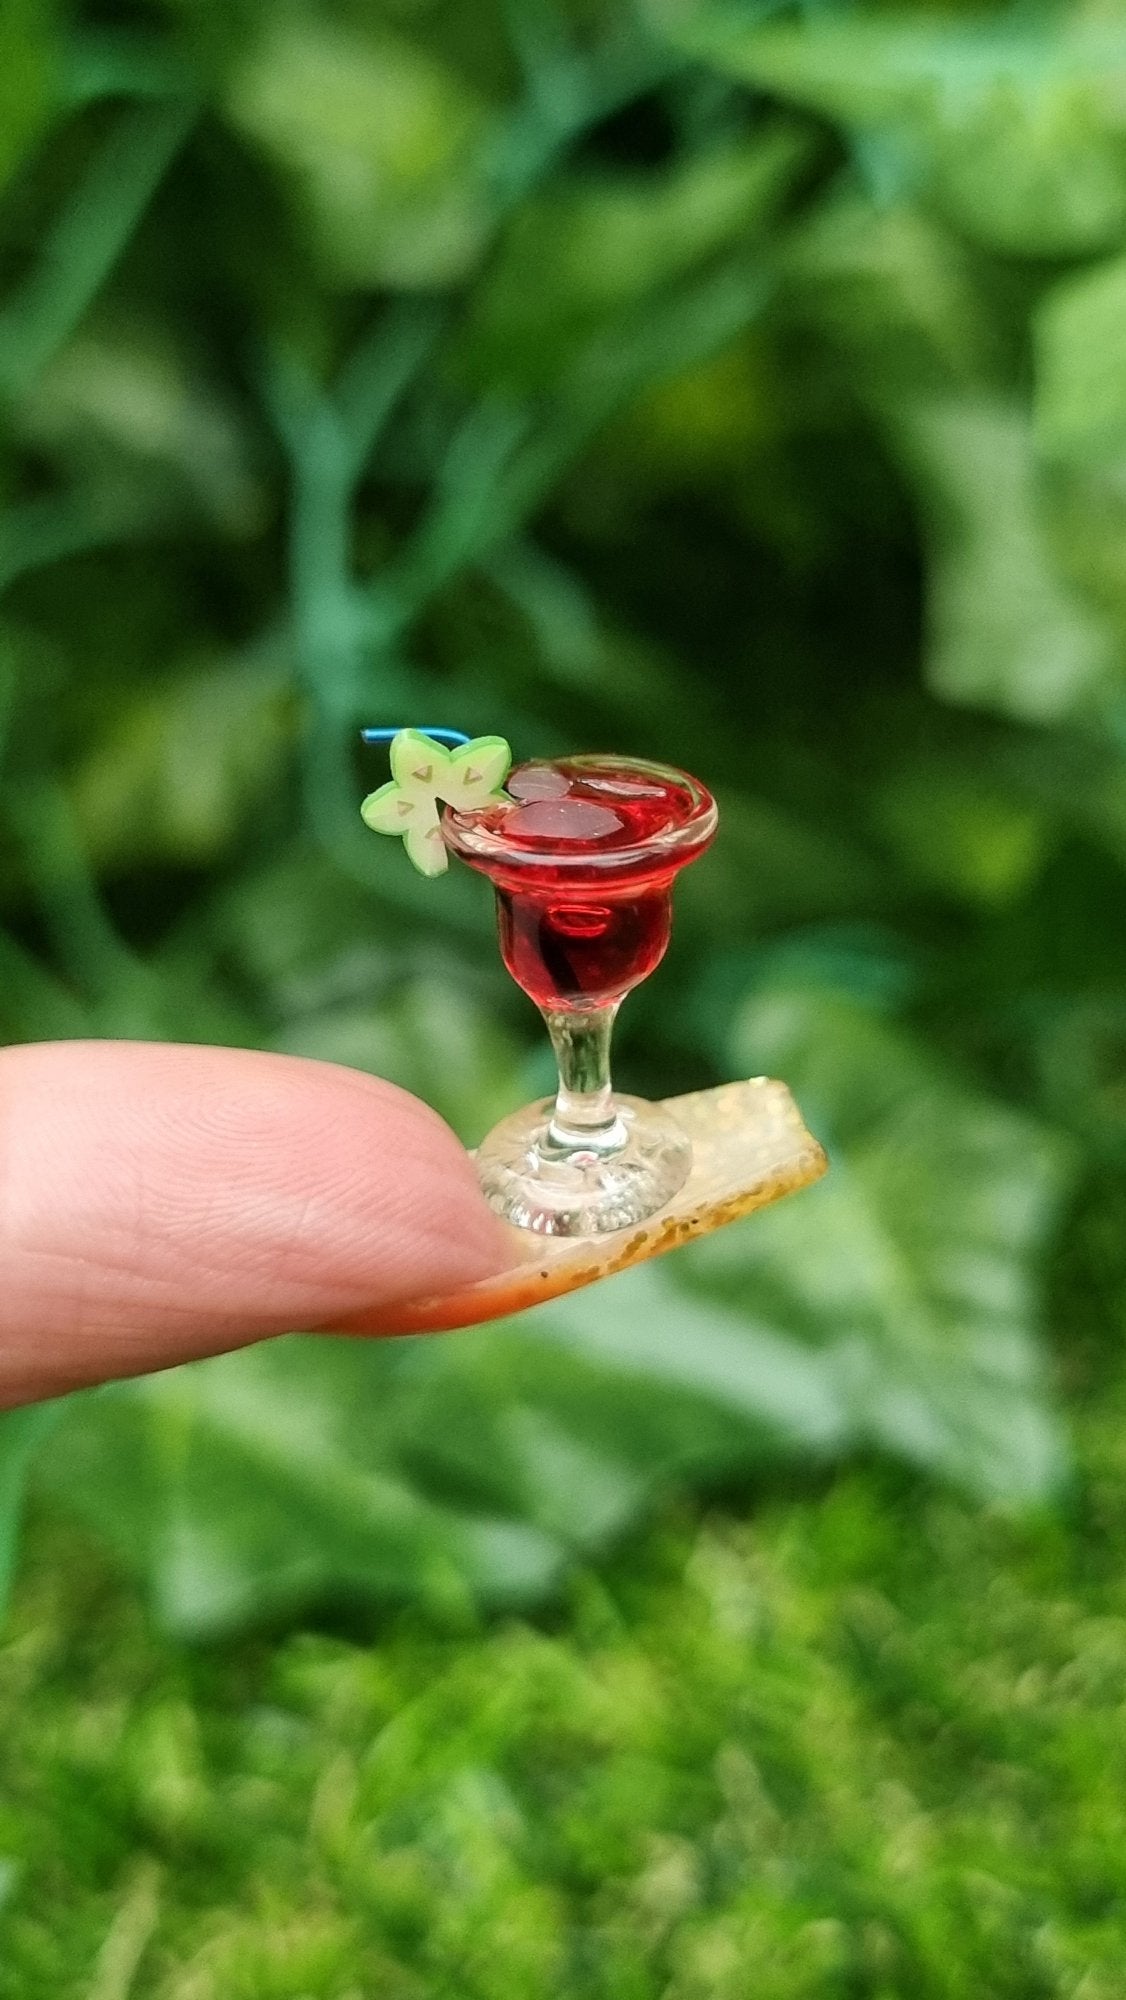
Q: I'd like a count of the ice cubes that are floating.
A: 3